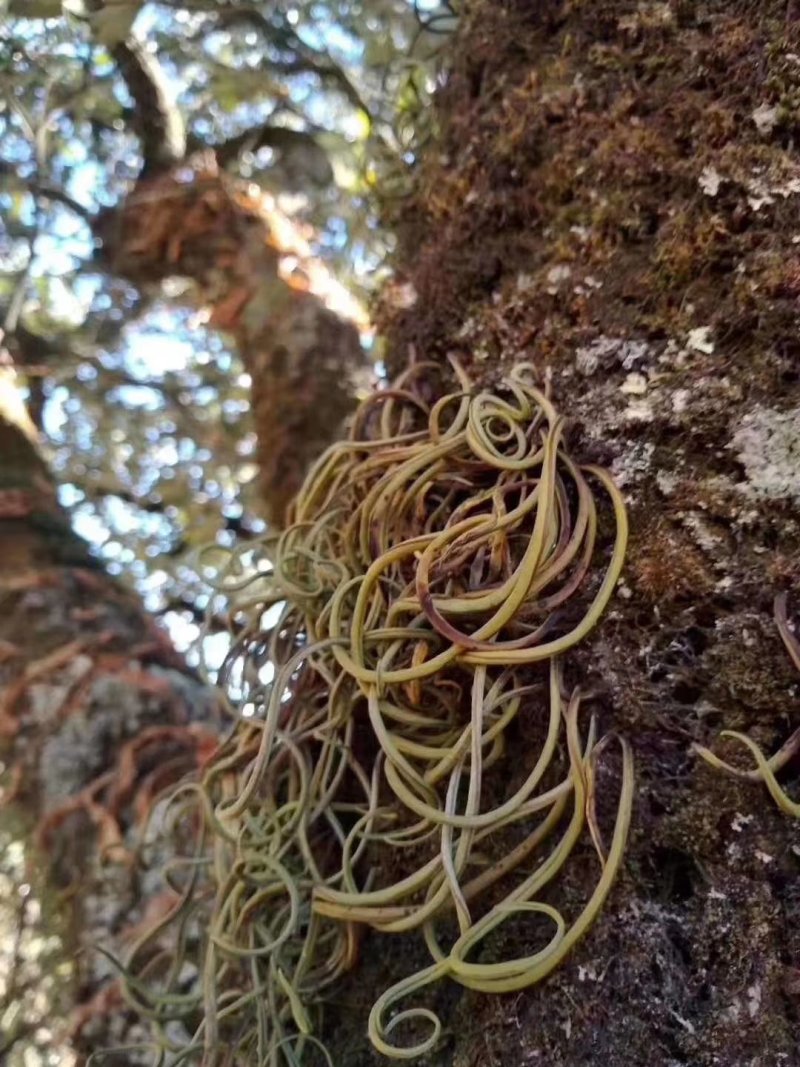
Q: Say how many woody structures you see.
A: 3